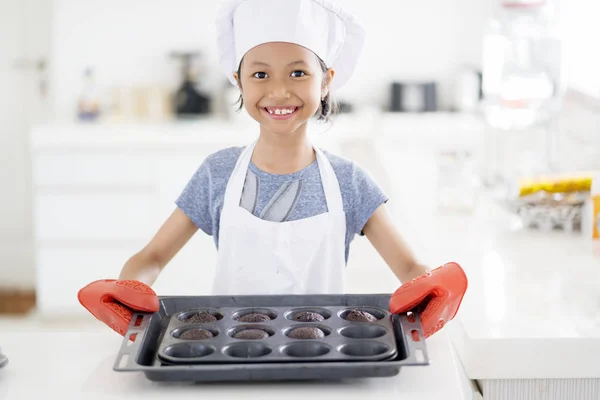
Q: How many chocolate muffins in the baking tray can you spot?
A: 7